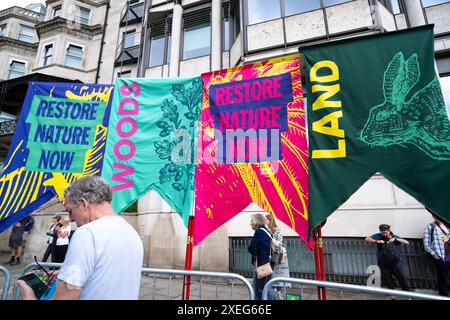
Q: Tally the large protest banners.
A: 4